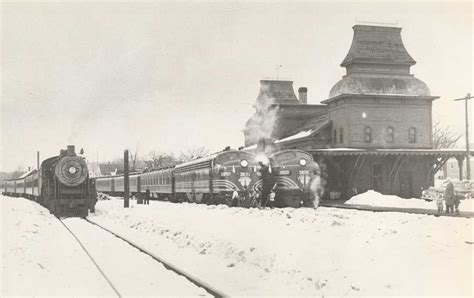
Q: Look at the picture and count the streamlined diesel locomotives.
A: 2